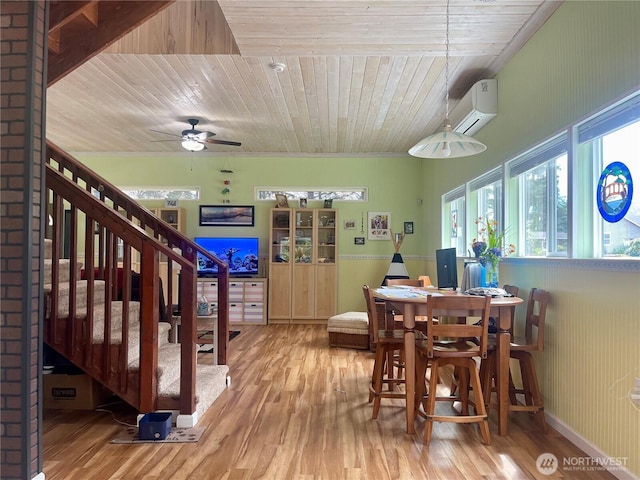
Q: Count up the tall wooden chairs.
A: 5